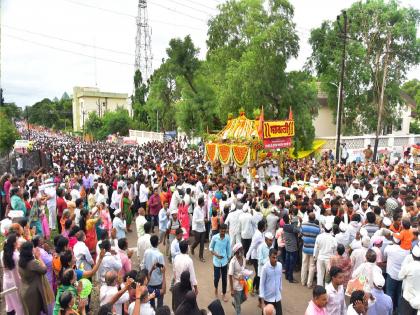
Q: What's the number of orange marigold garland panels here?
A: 3